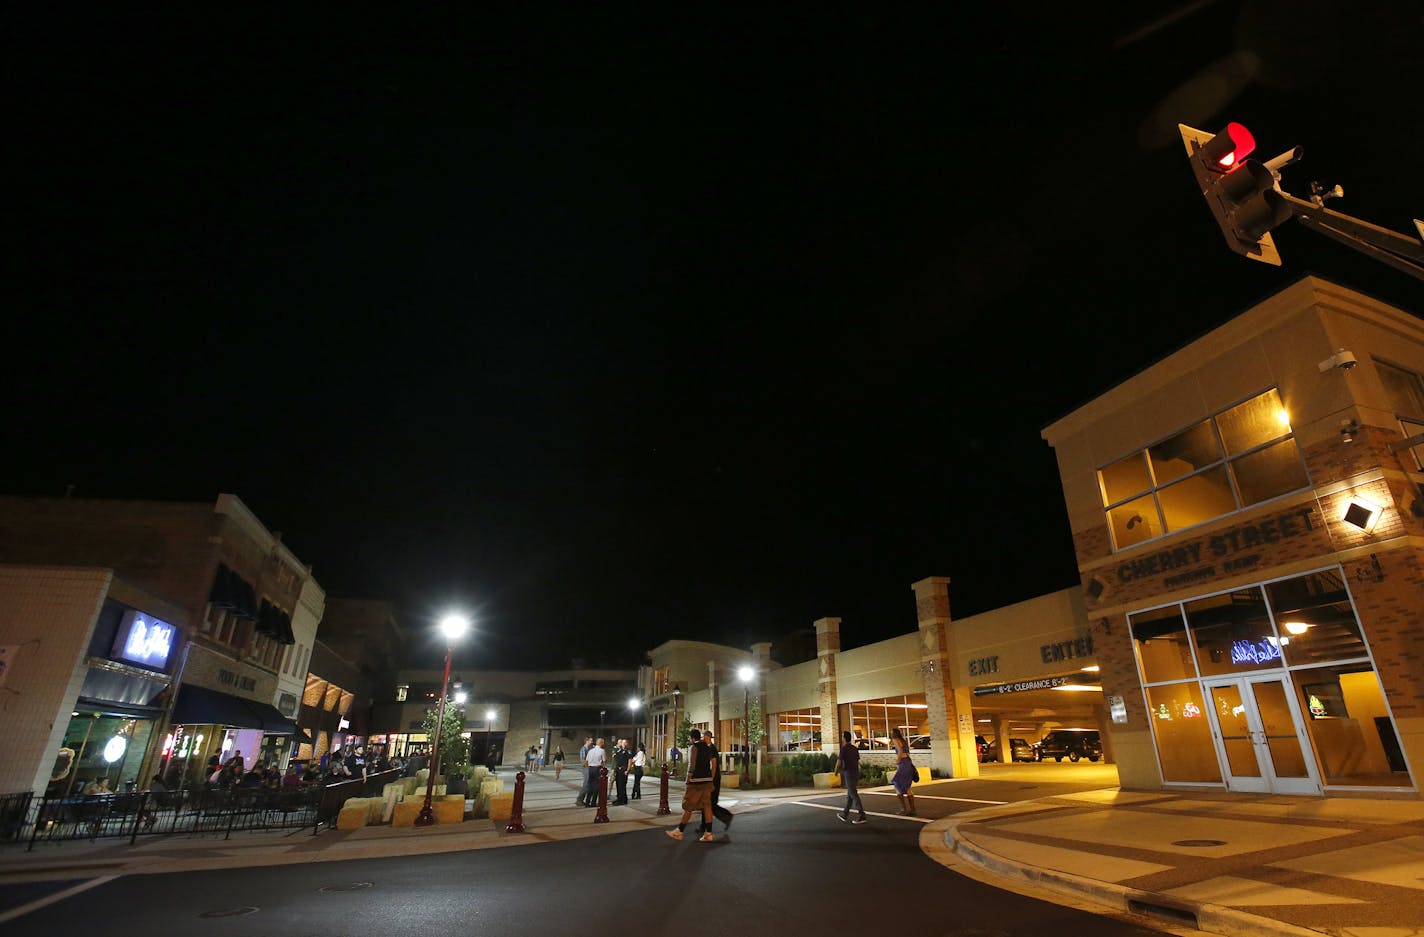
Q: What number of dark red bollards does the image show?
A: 3